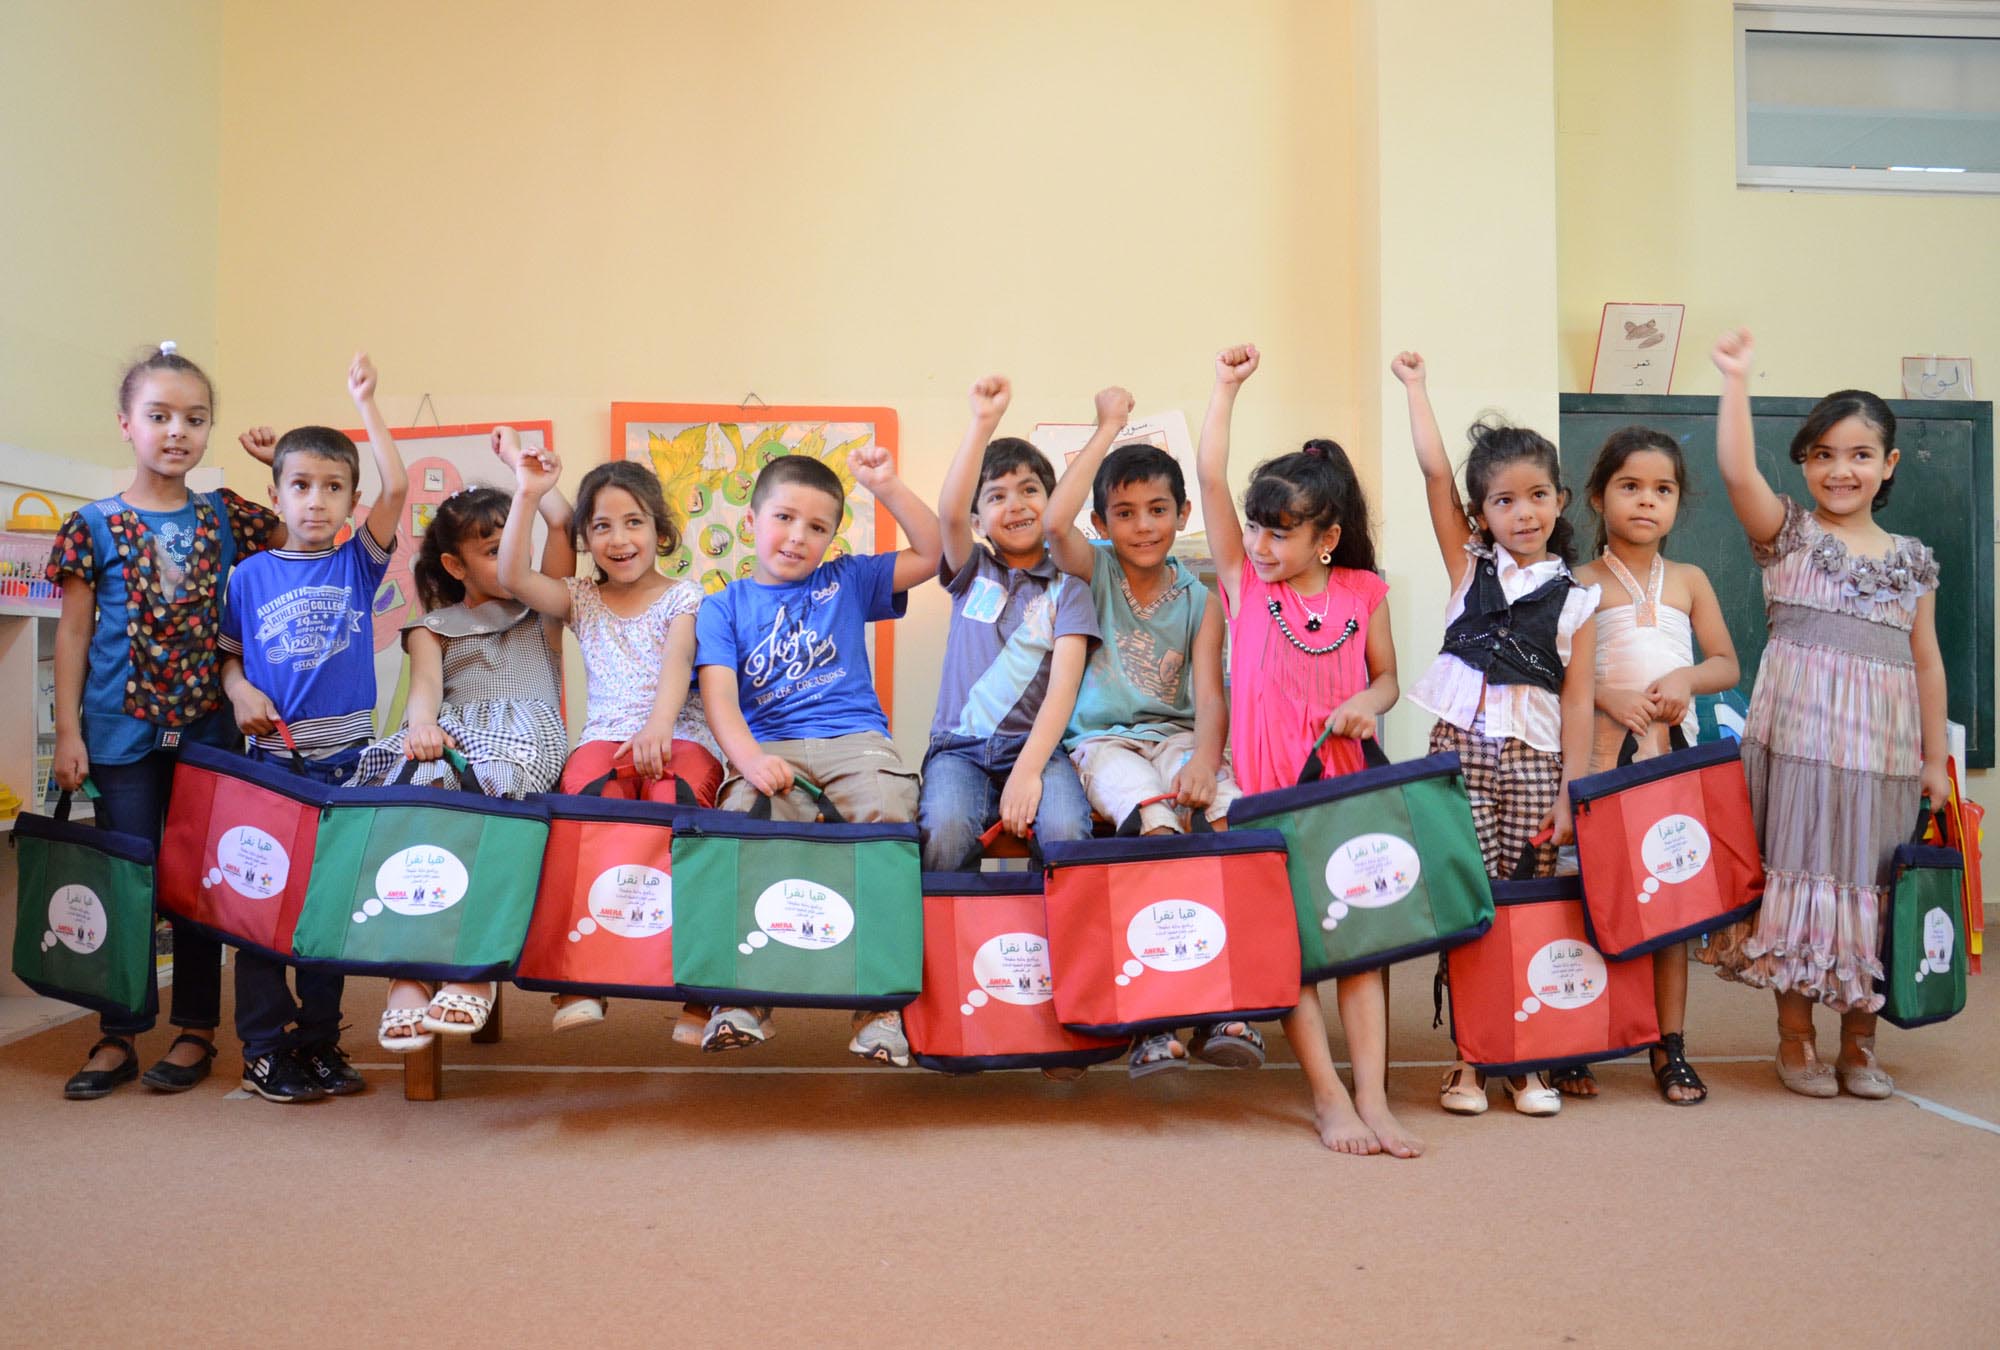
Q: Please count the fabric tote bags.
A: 11